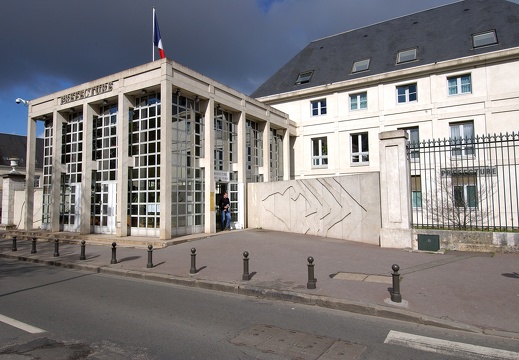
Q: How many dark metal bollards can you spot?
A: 10